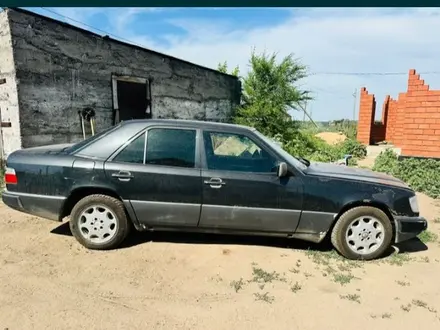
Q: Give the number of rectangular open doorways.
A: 1